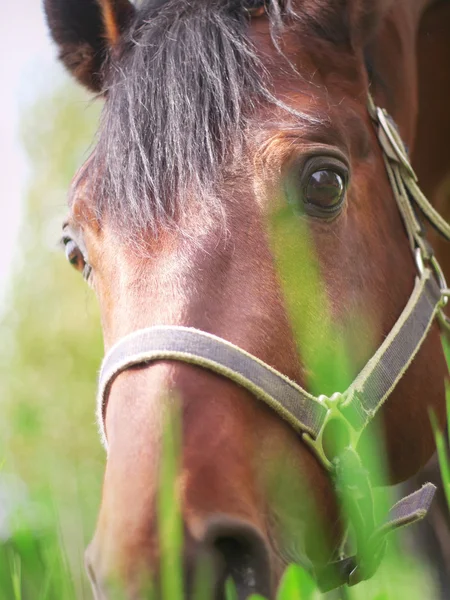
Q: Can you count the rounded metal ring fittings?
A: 2